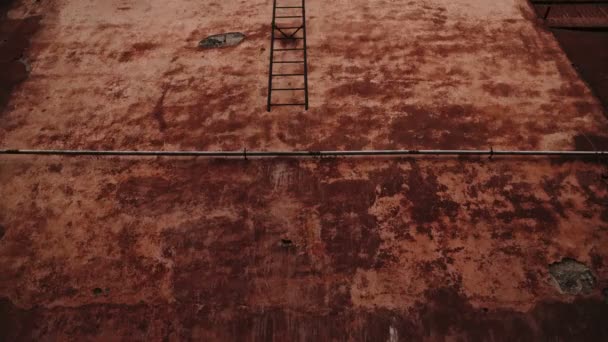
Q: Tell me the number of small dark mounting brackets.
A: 2